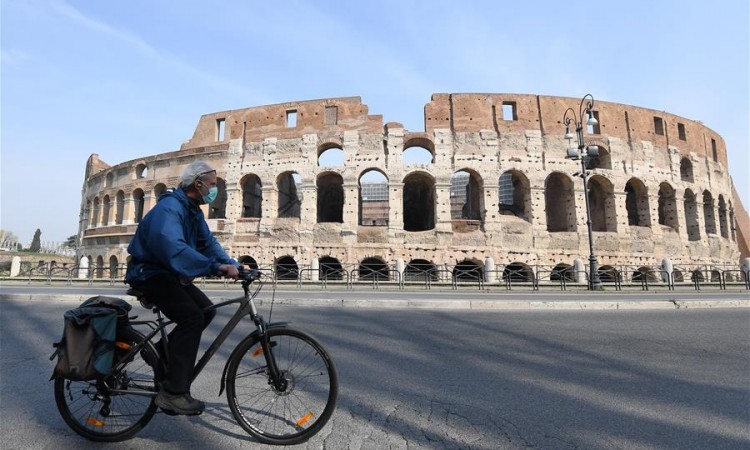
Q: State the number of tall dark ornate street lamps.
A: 1